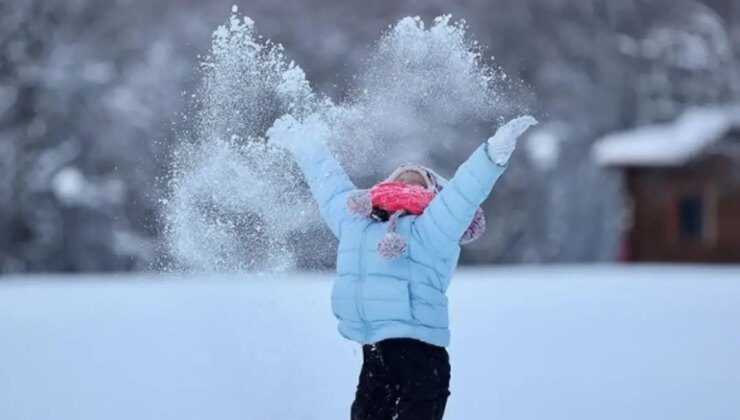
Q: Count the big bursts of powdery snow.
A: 2